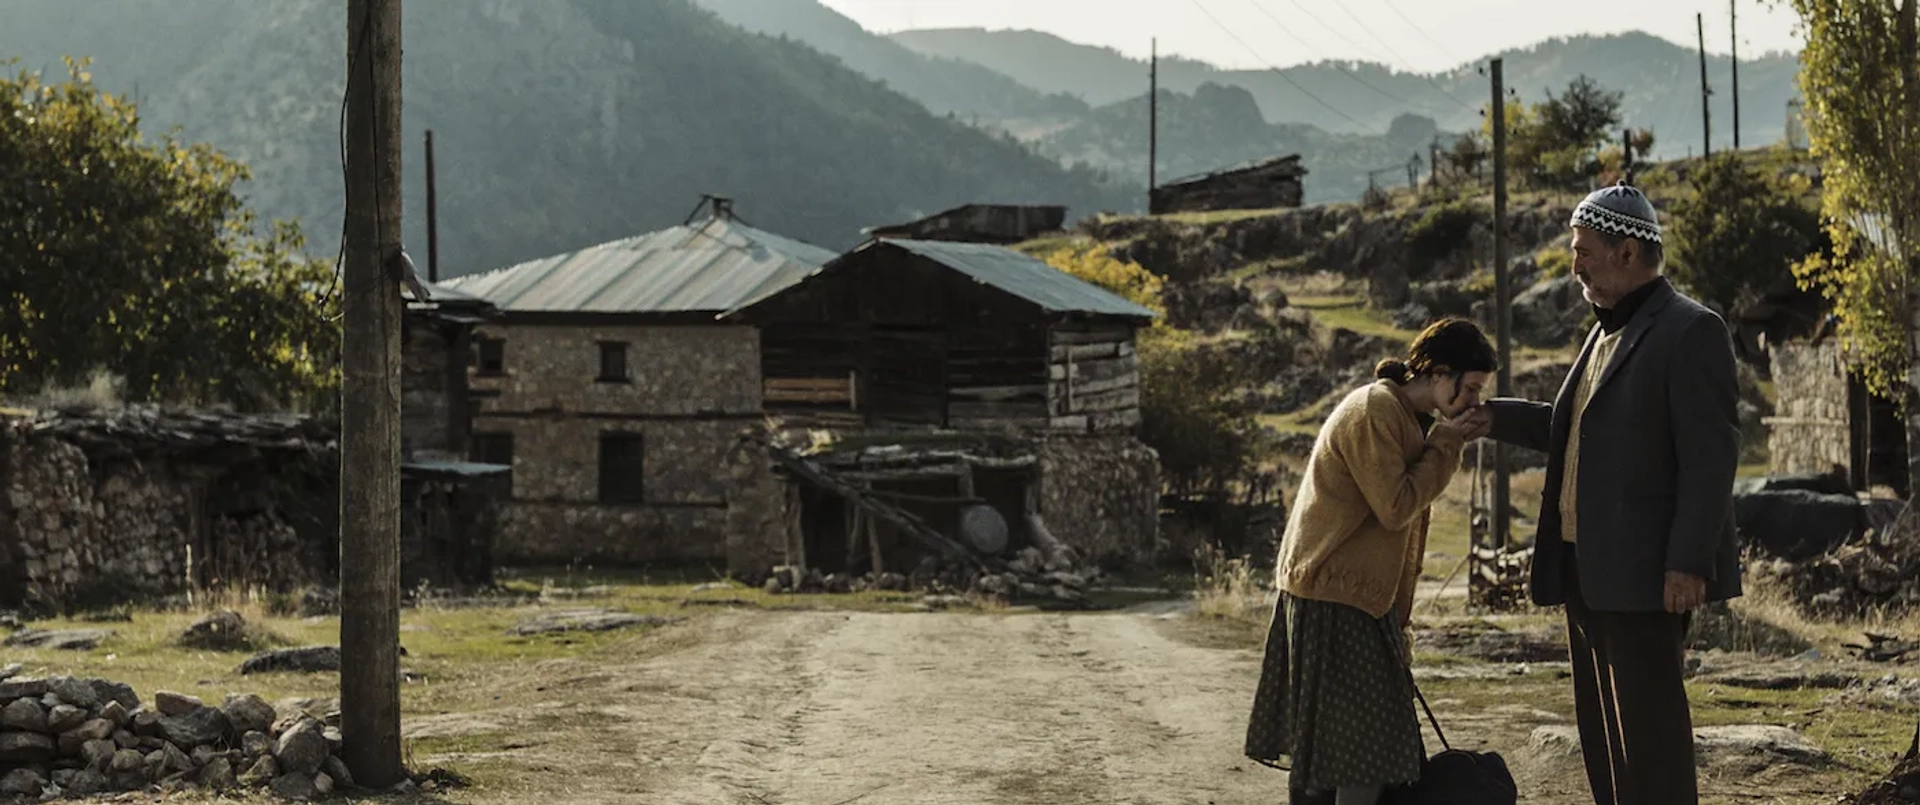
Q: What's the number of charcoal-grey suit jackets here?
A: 1